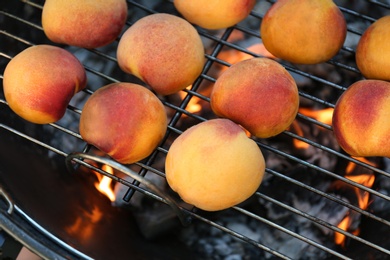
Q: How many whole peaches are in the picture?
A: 5